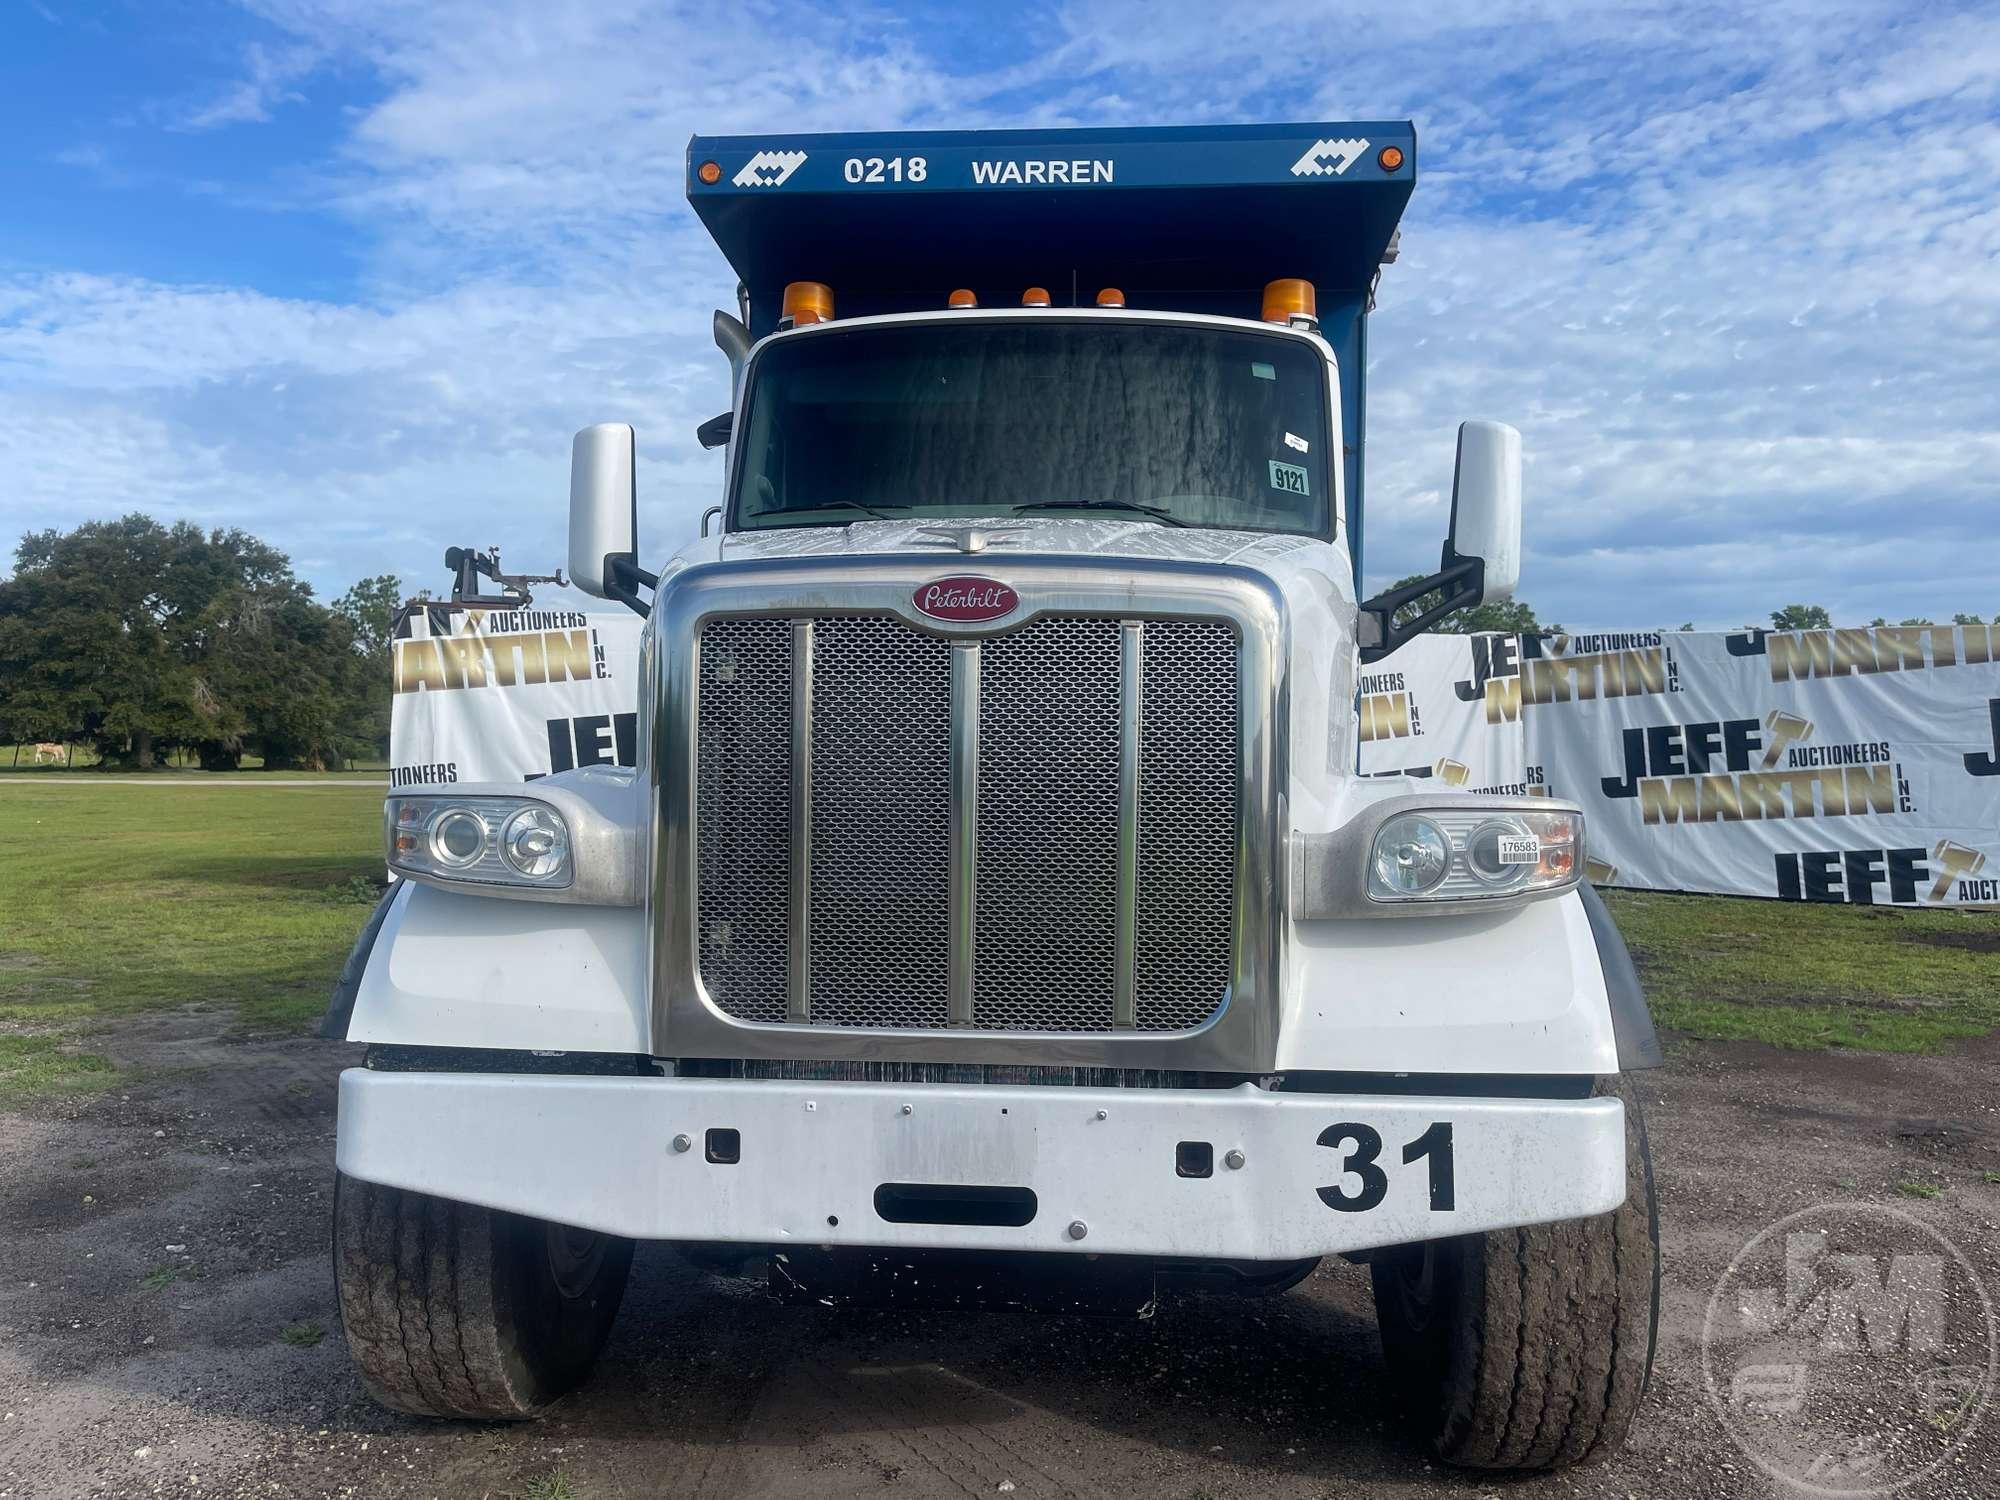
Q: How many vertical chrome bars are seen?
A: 3